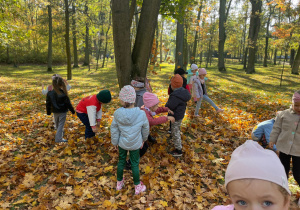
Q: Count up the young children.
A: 13